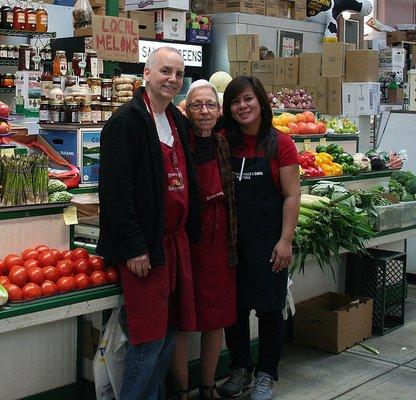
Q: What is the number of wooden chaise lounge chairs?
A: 0